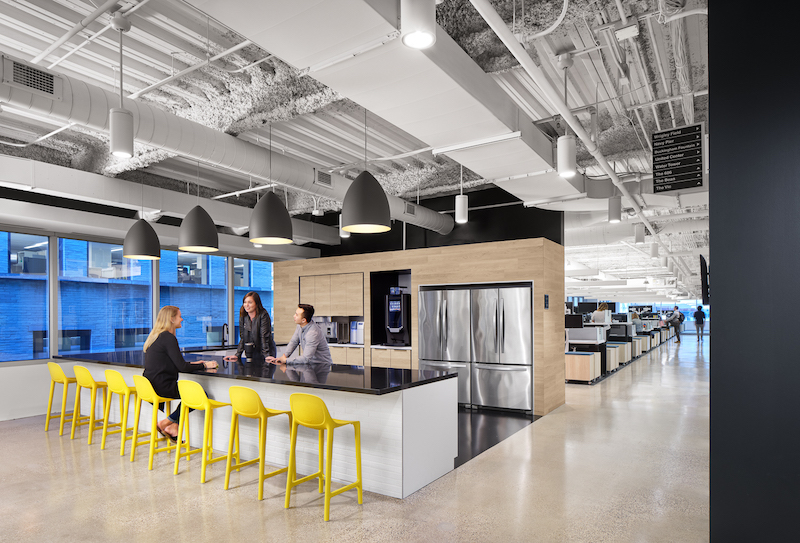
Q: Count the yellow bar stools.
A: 7